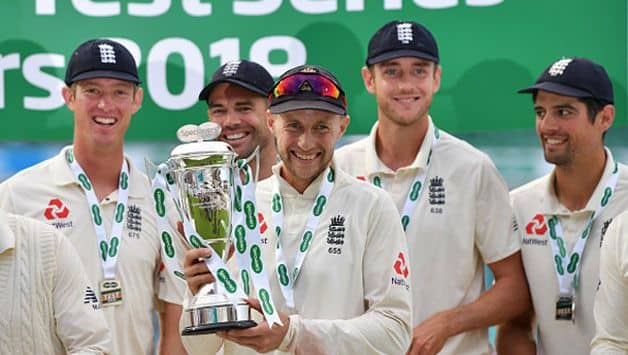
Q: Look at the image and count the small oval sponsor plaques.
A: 1